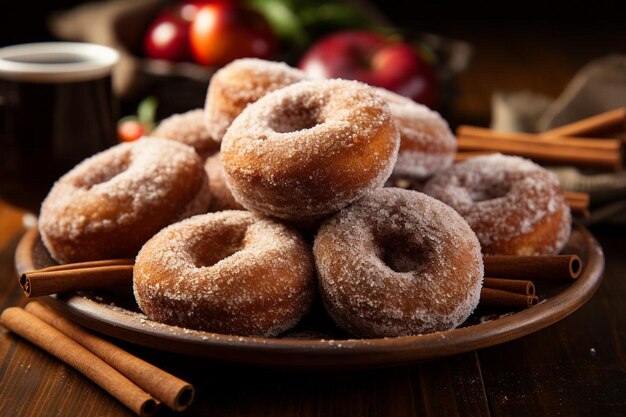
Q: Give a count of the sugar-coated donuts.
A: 9